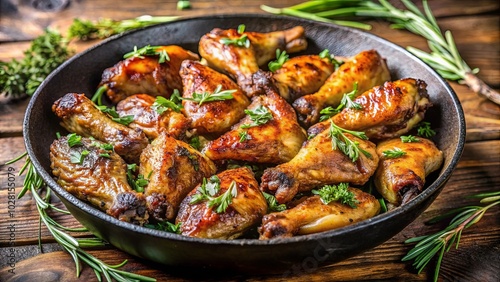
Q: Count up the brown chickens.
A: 15